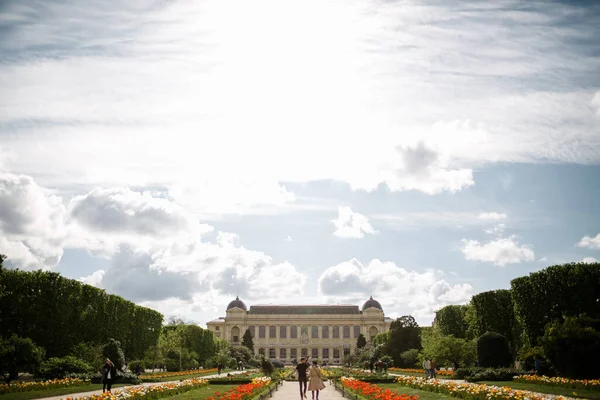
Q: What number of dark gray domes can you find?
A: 2